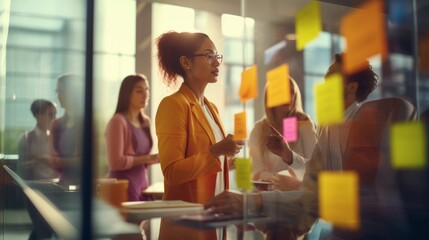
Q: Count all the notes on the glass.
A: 10